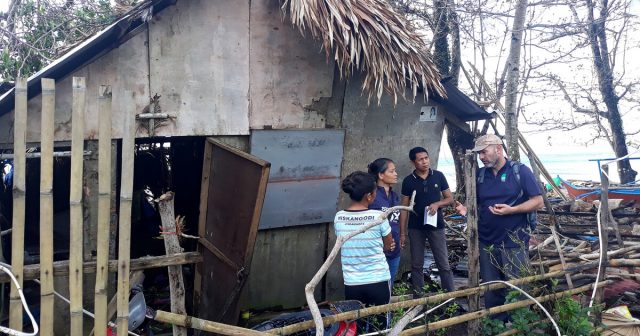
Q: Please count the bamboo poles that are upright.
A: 5